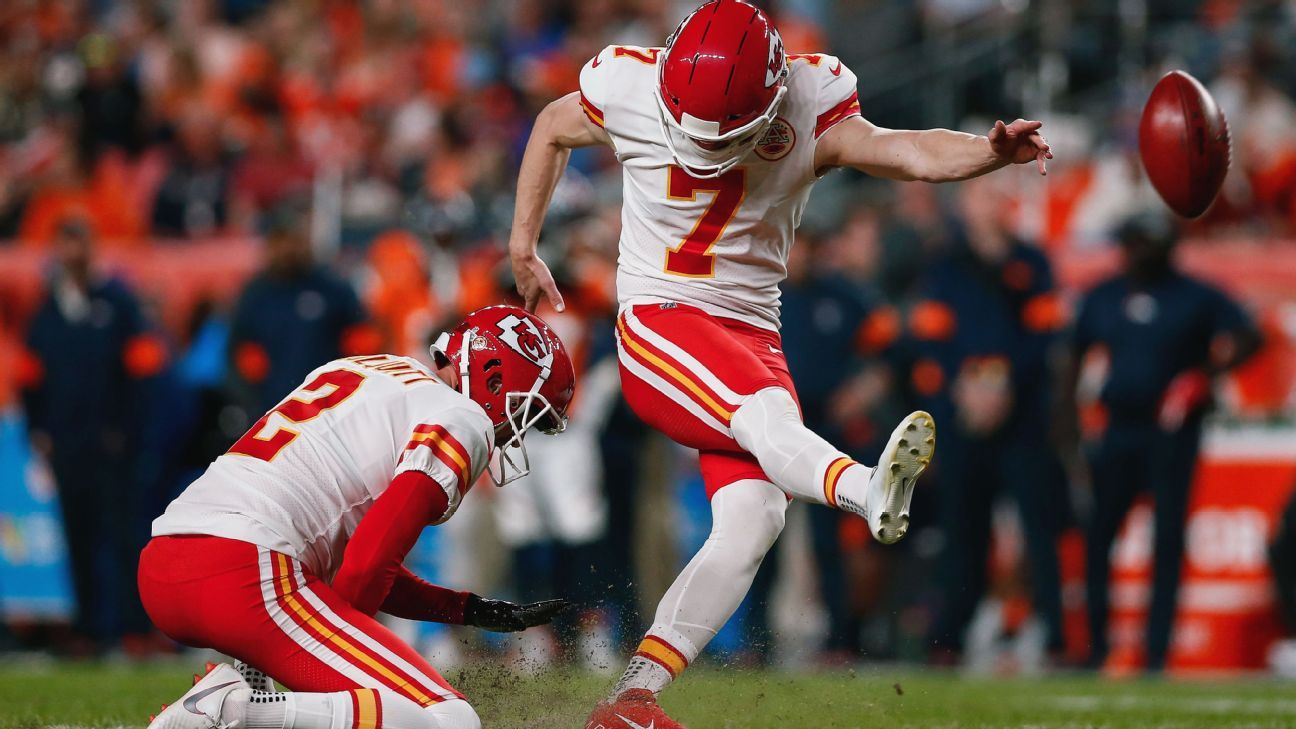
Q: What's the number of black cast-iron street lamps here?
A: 0